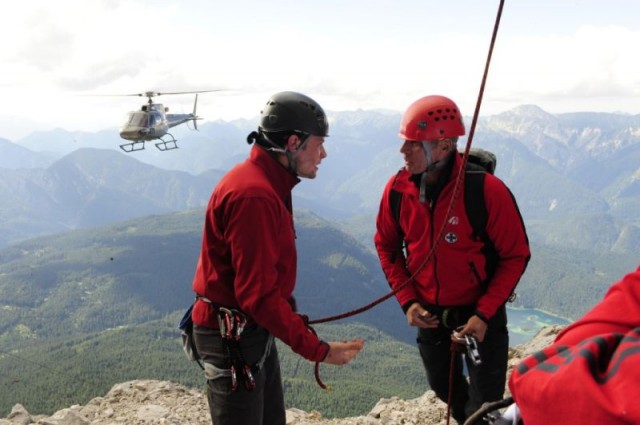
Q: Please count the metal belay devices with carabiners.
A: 1